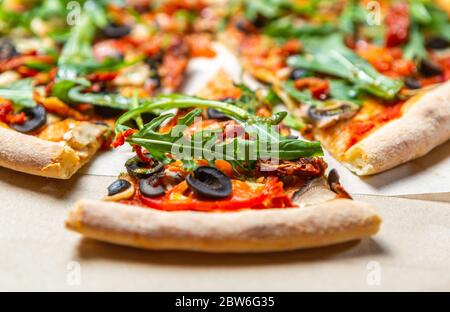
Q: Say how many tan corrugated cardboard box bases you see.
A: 1